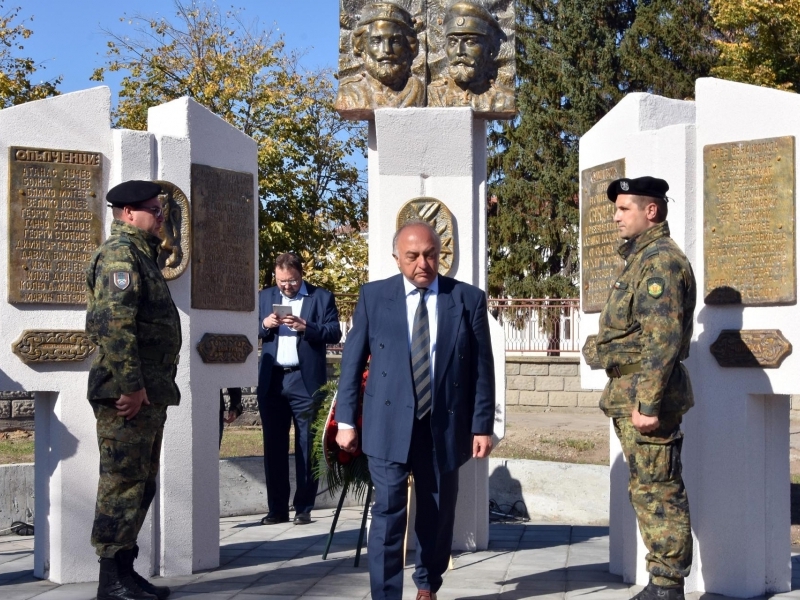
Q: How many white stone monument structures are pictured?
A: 3